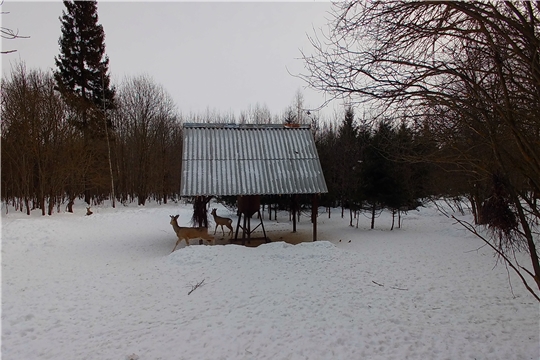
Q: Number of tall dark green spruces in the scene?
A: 1